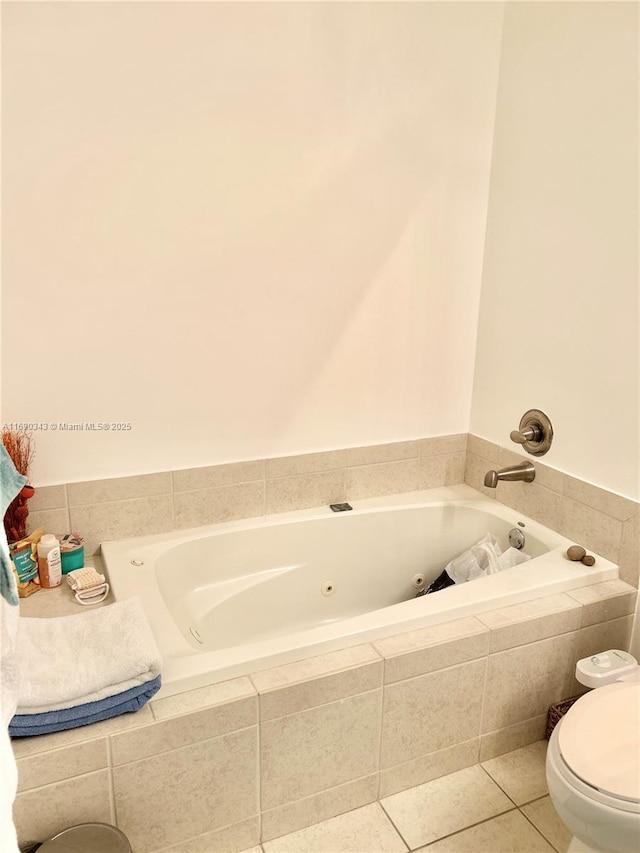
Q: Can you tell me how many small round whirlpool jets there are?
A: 2